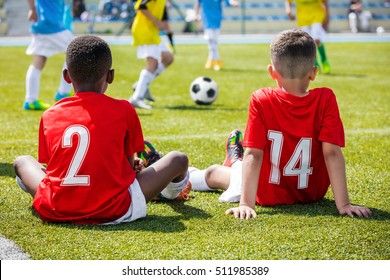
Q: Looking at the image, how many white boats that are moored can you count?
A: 0